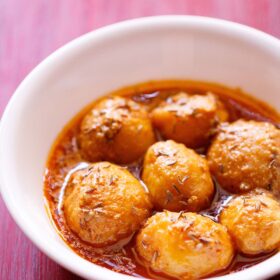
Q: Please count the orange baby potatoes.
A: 7